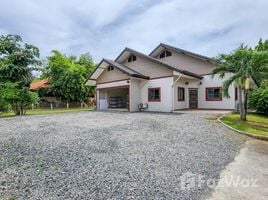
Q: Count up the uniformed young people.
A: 0